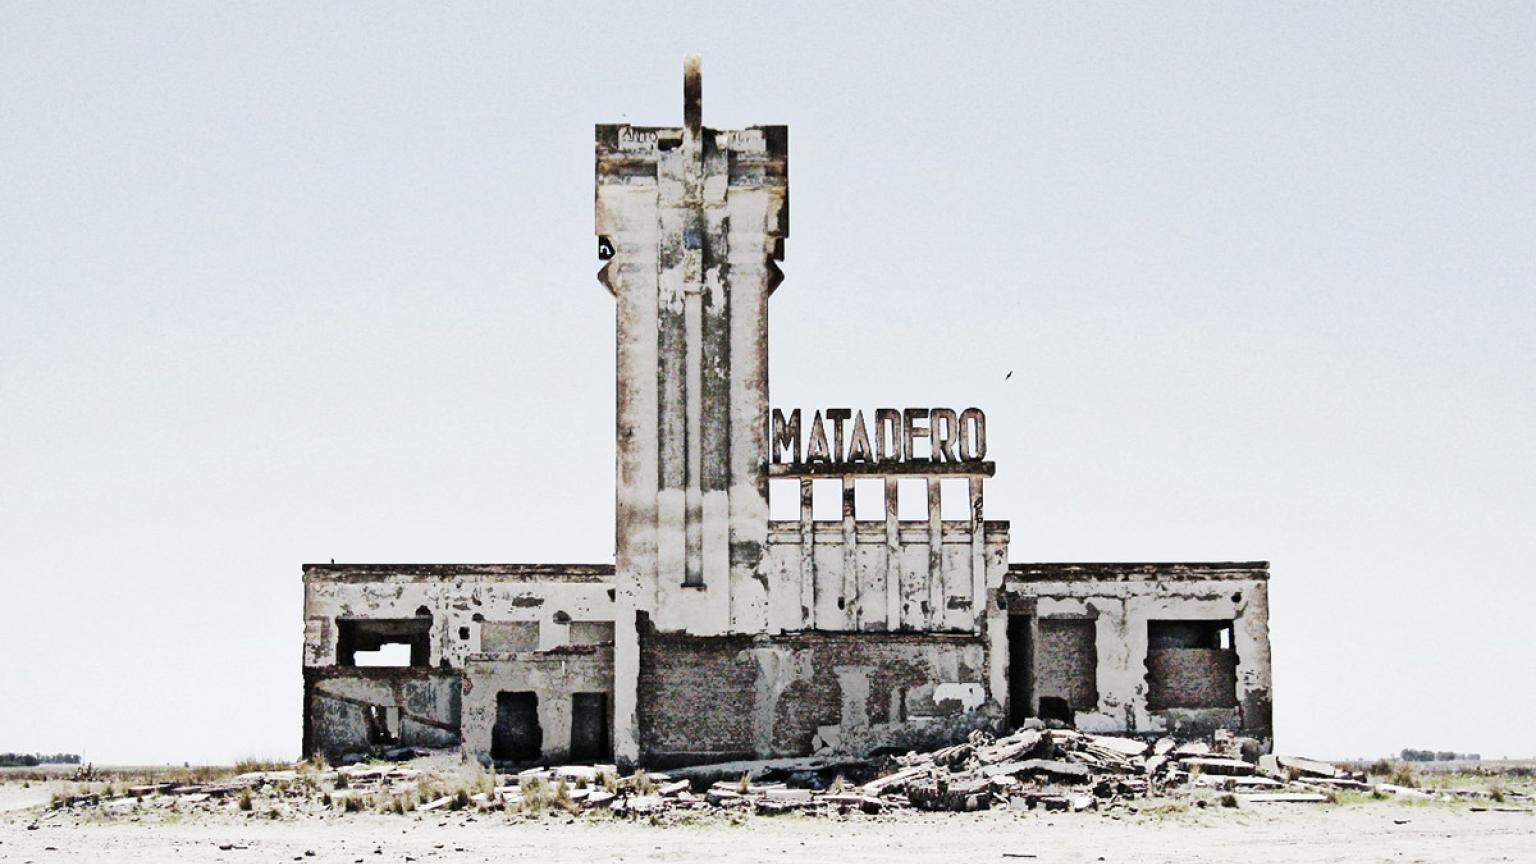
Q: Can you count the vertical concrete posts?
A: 5